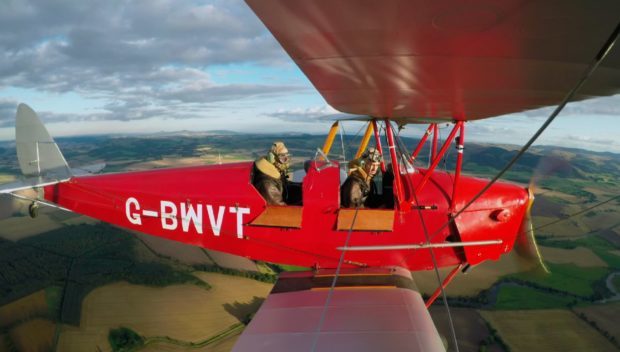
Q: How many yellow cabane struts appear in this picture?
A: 2